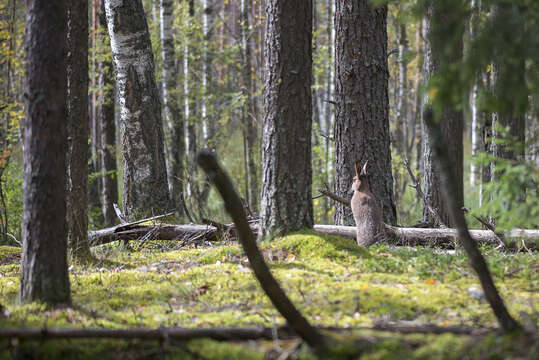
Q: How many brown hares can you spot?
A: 1